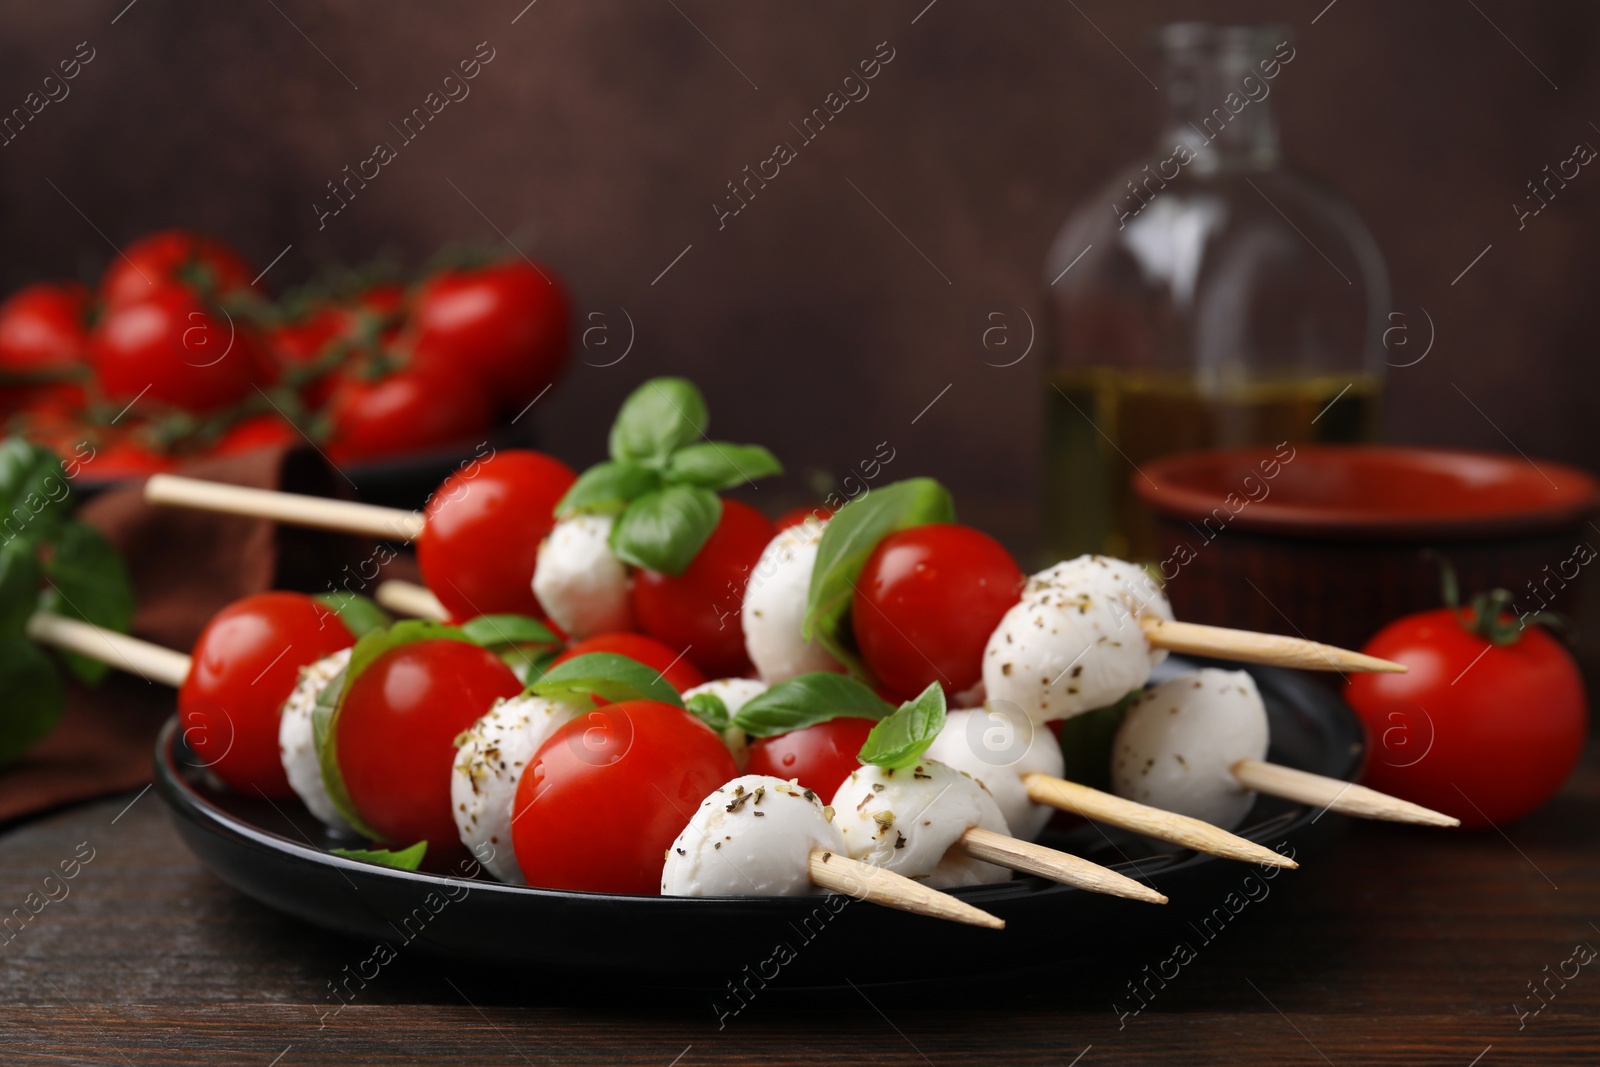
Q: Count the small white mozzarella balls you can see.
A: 10